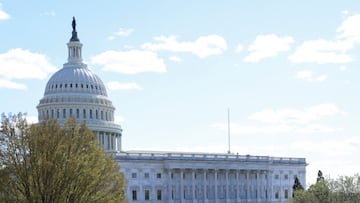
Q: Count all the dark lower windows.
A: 5